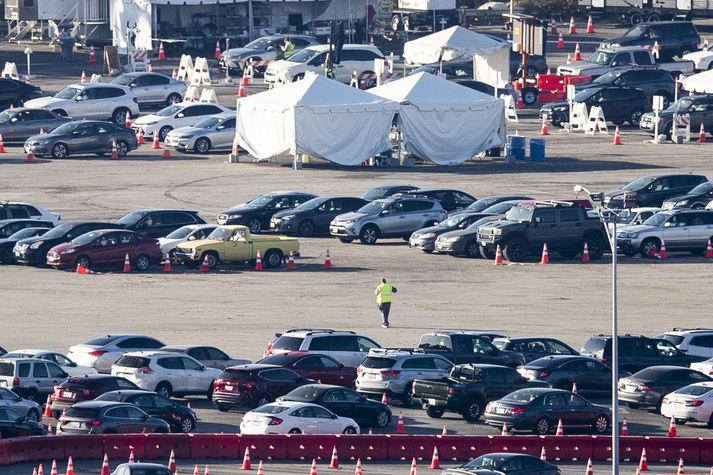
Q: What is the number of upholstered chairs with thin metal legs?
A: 0